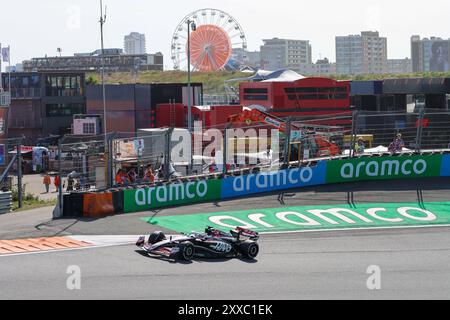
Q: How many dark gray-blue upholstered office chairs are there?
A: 0